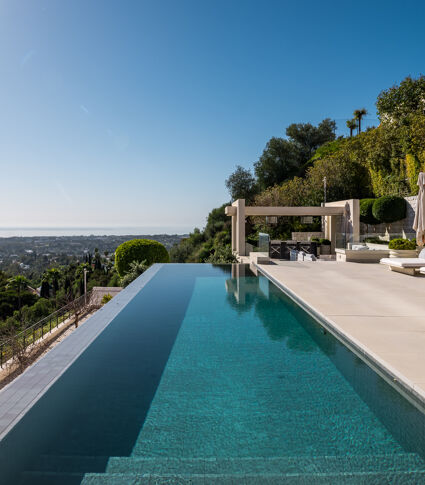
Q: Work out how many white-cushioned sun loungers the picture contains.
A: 2